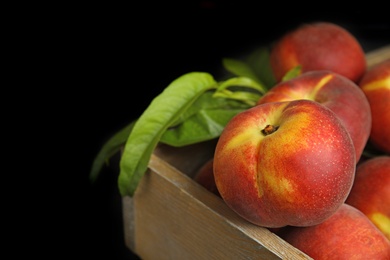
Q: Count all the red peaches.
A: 7